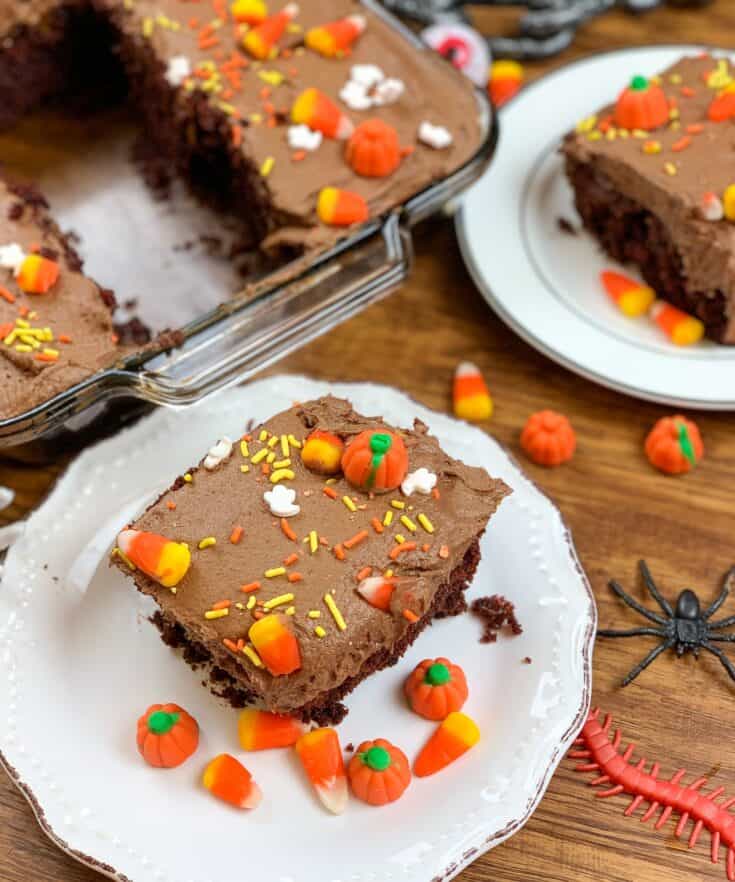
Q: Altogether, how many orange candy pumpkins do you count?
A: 8